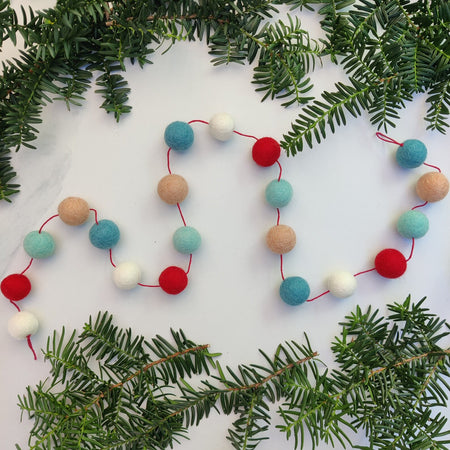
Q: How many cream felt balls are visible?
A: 4